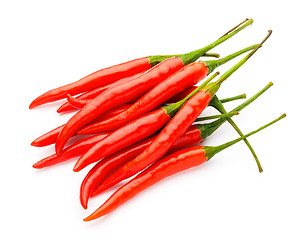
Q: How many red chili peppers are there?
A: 11